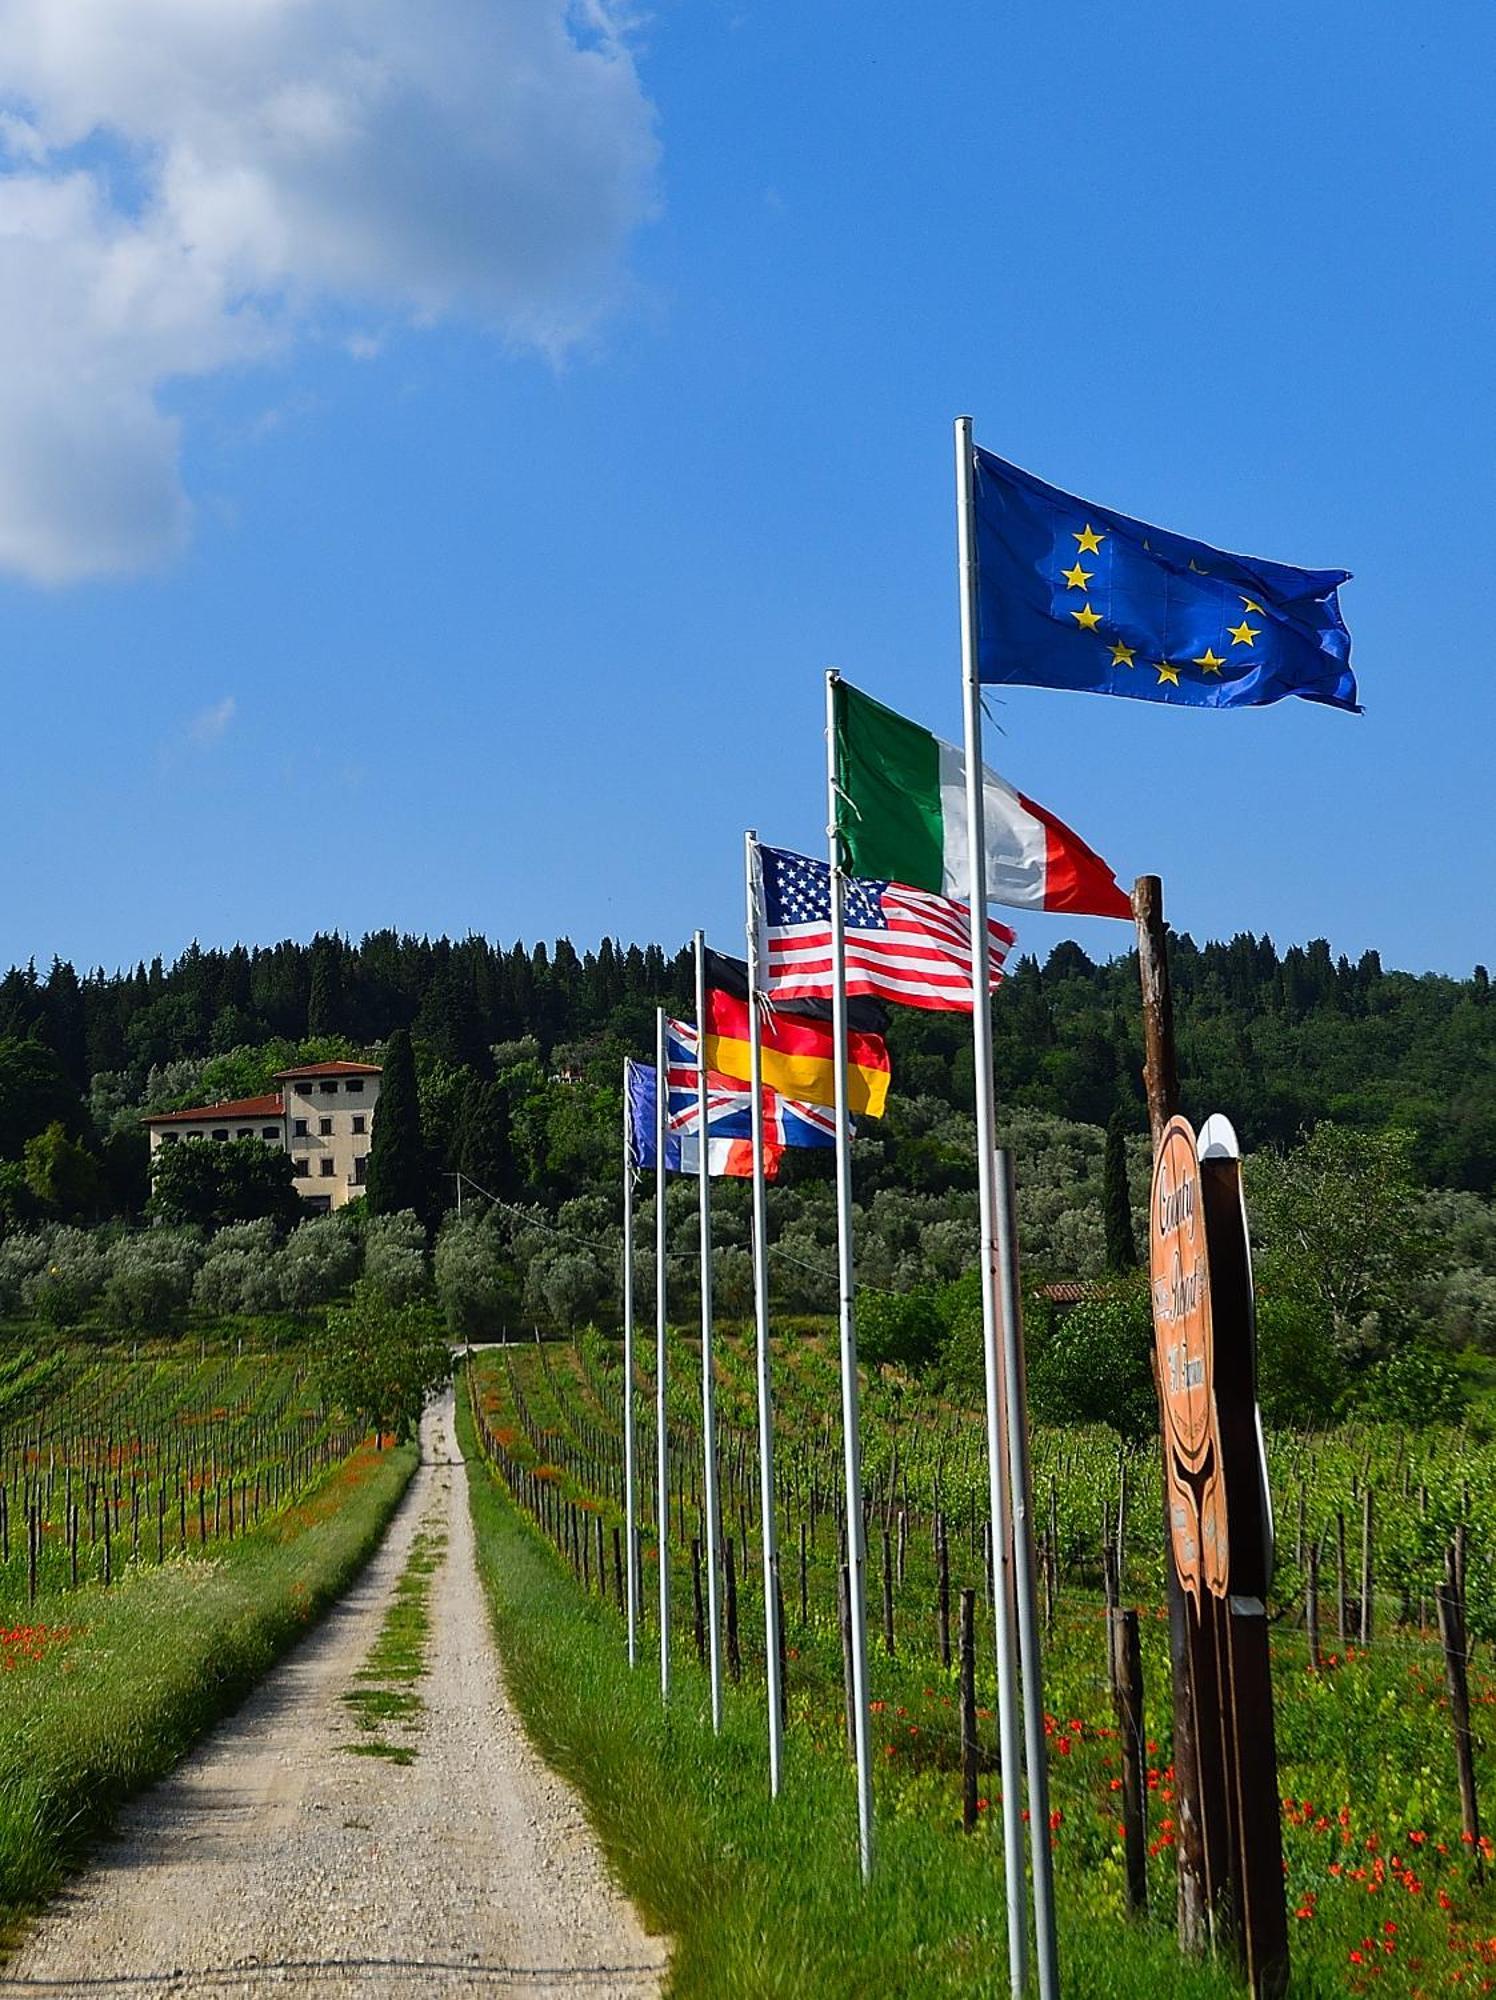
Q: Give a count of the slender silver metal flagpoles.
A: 6